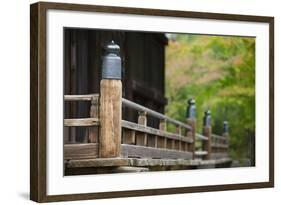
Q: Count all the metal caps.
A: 4